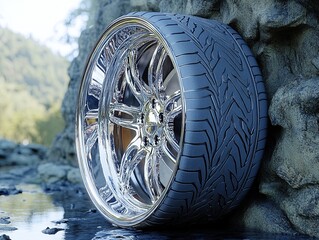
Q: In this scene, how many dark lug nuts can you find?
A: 5